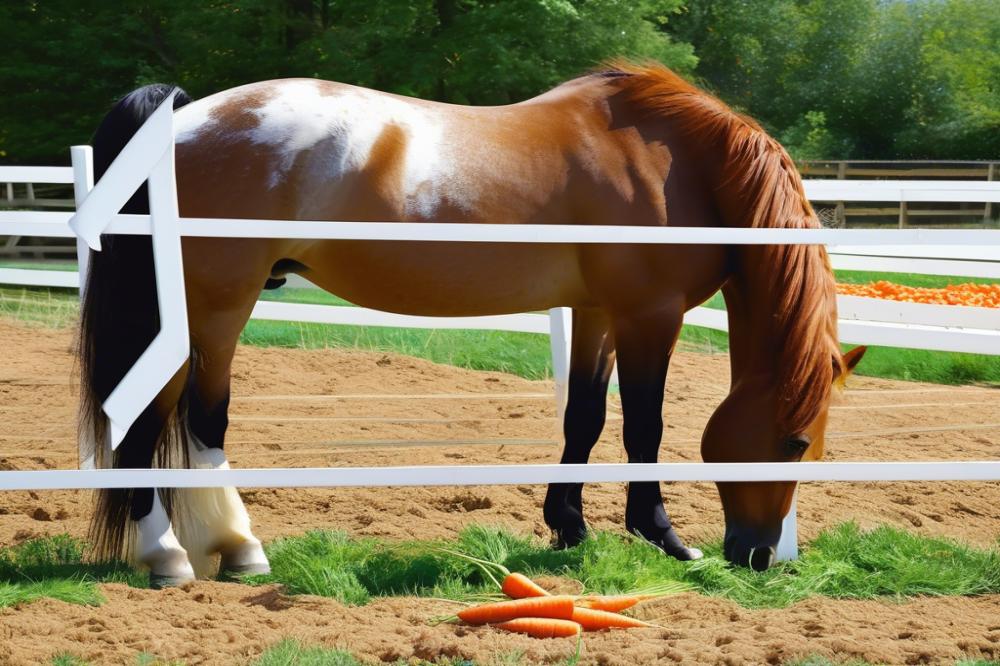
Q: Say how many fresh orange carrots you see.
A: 5